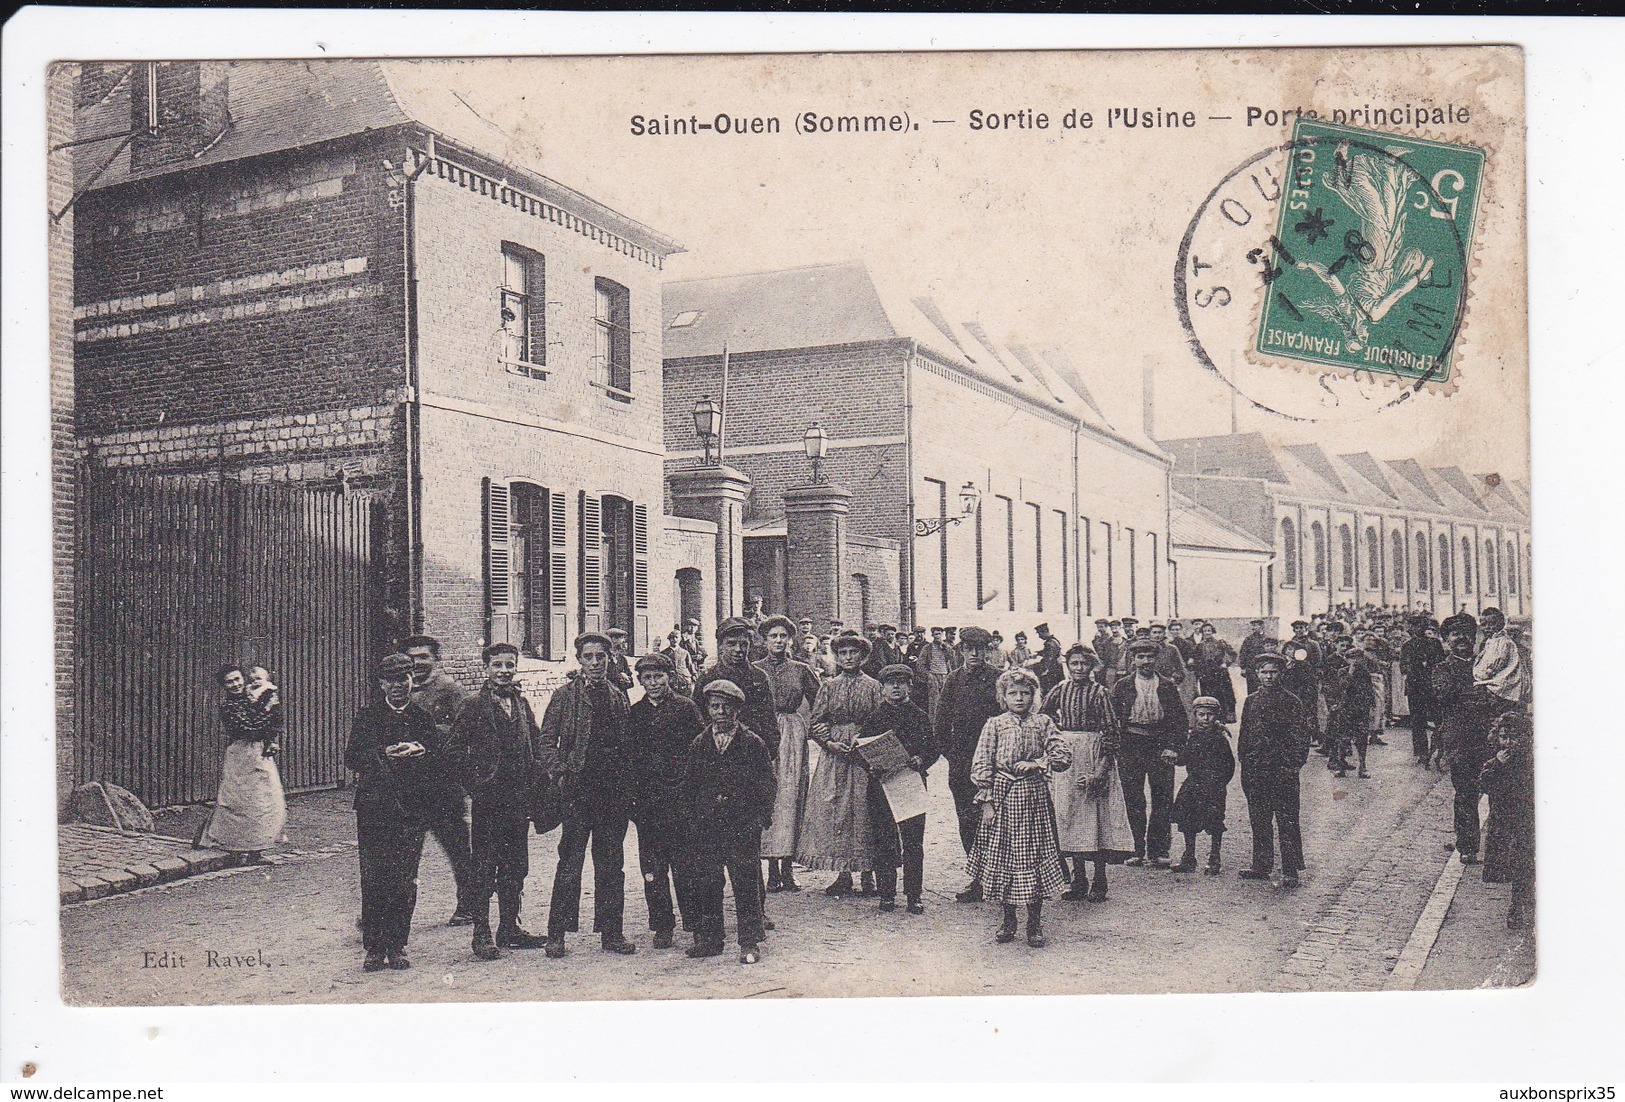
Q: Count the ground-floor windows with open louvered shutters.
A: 2